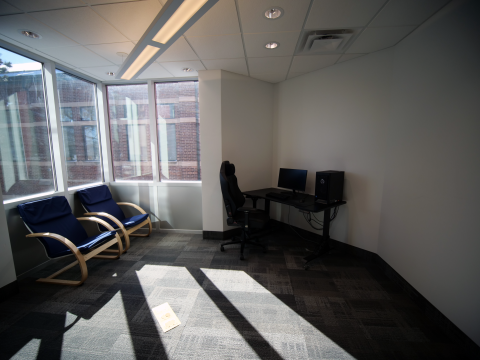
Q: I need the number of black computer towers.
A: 1